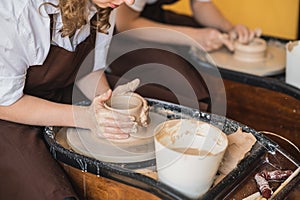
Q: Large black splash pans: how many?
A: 2